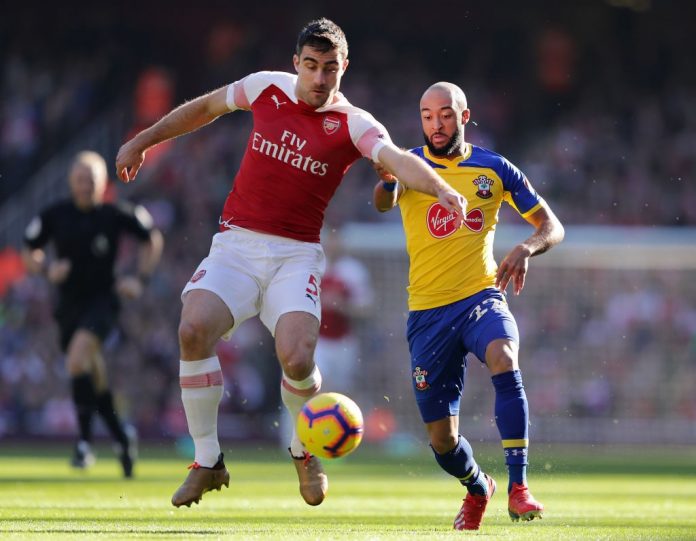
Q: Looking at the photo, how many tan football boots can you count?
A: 2